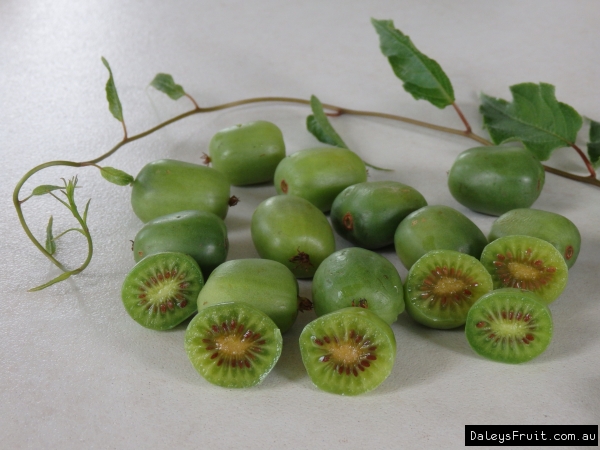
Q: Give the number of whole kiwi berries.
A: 11